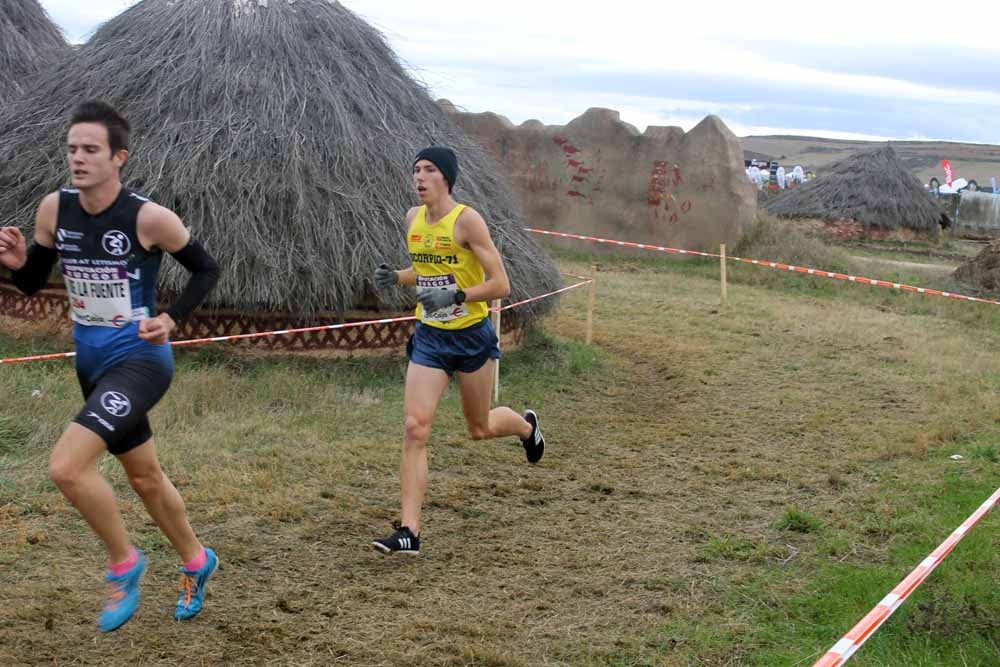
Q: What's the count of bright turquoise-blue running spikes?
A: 2